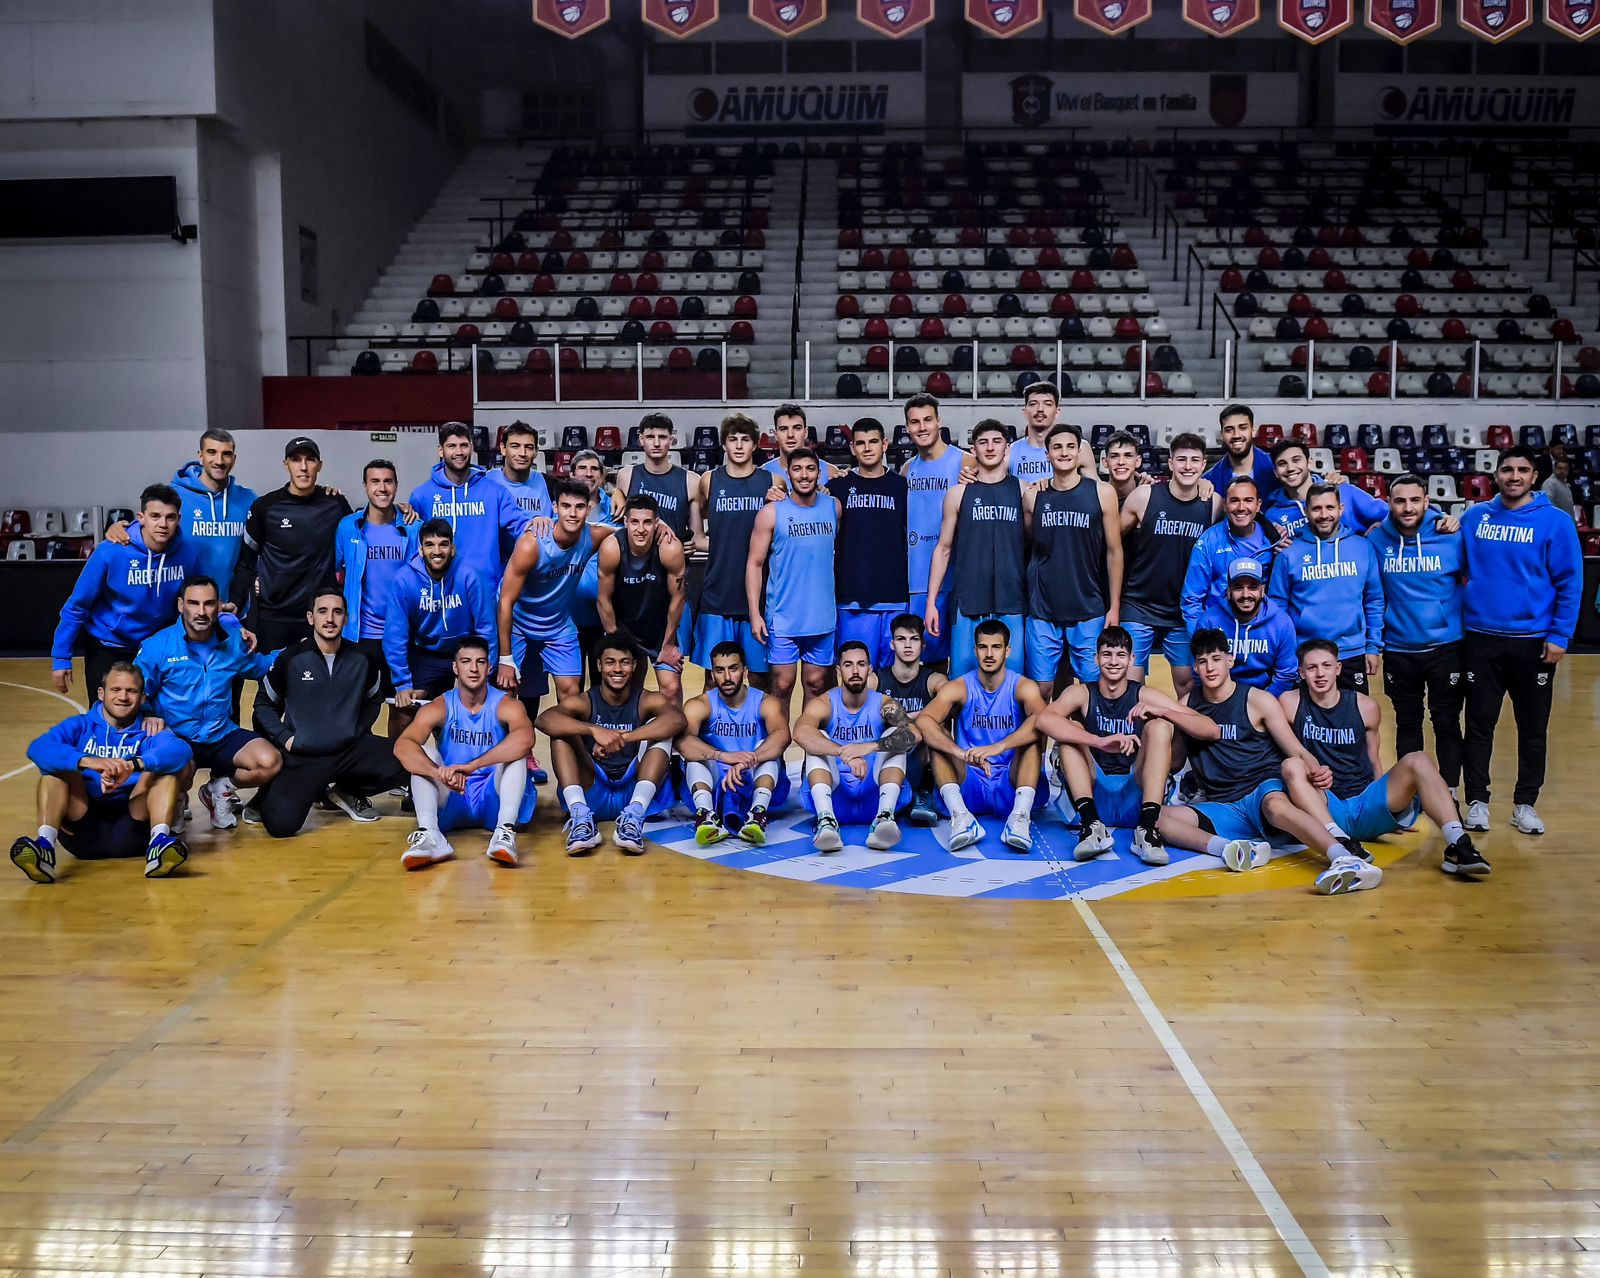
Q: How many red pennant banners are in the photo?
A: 11